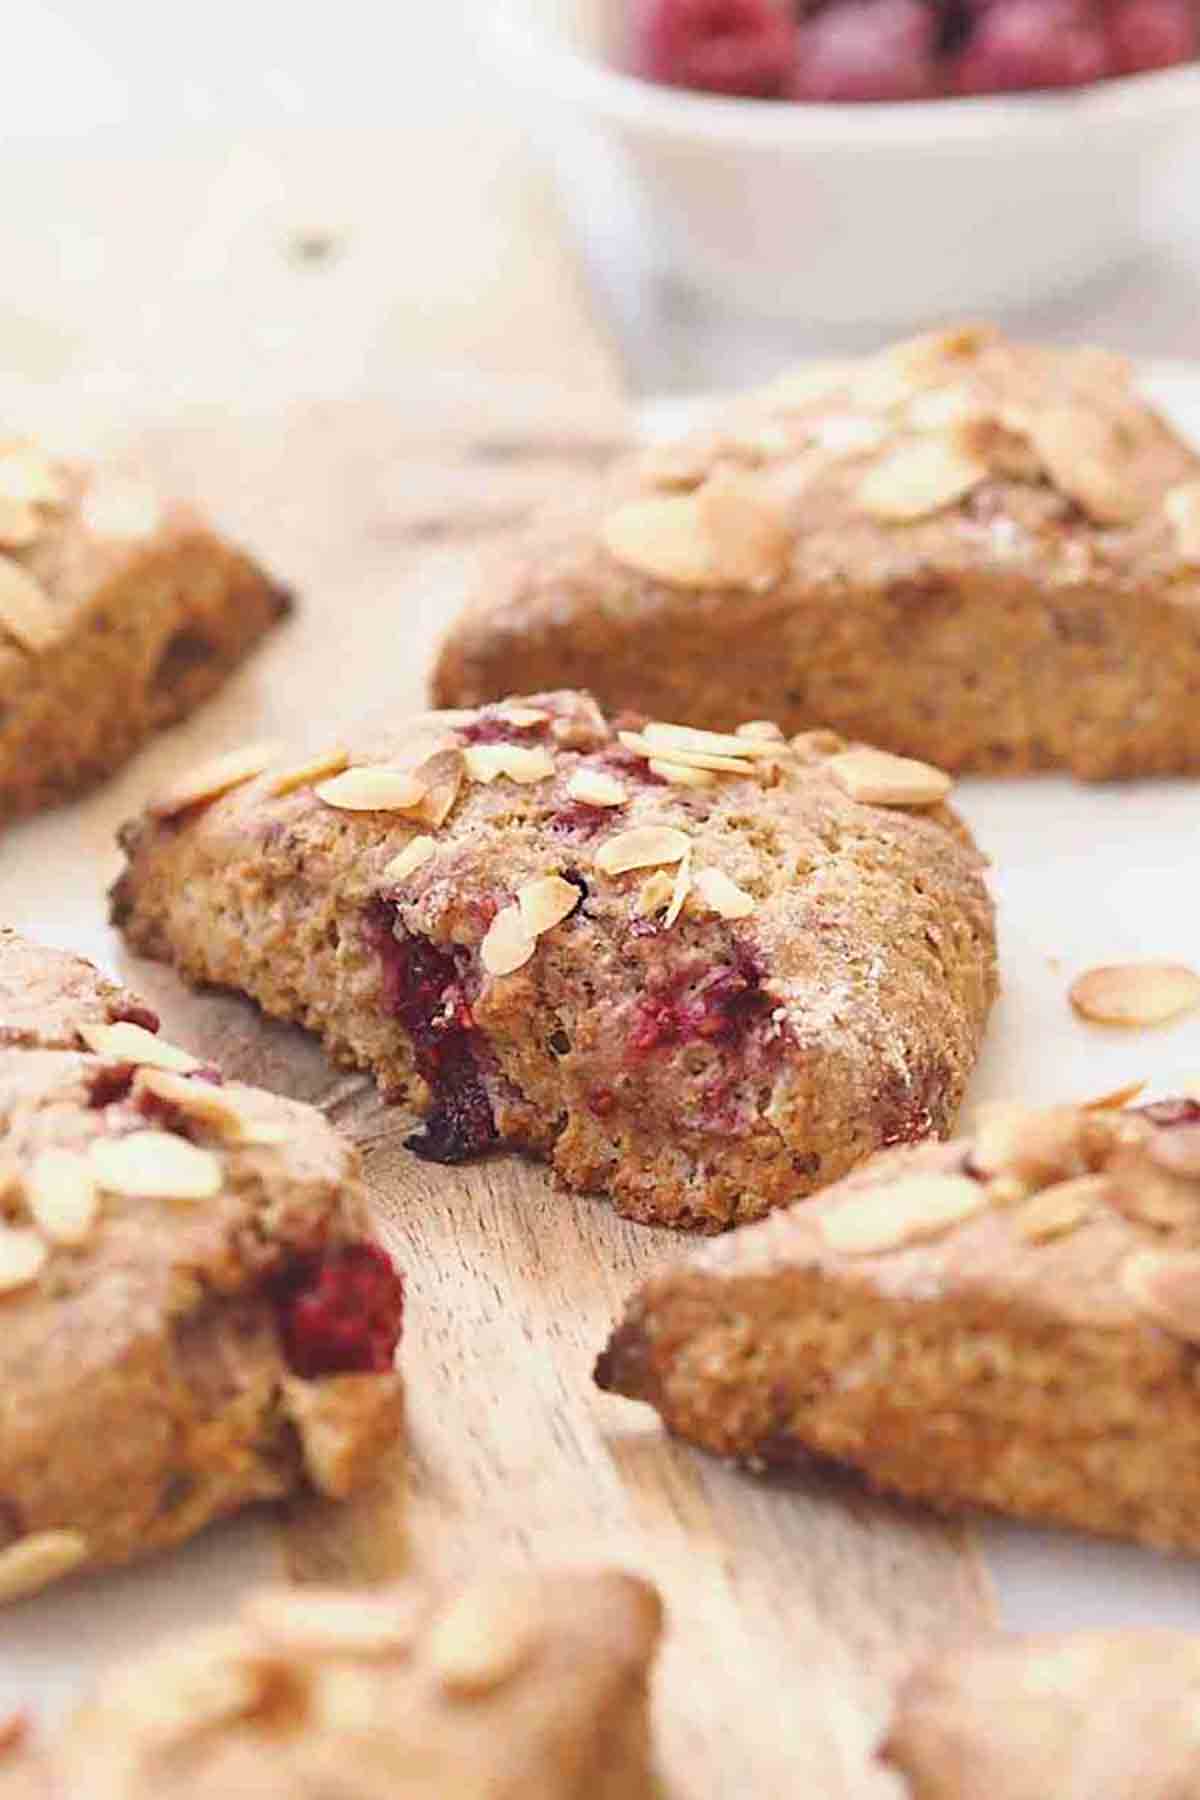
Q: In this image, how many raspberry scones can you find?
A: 7